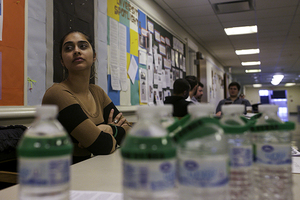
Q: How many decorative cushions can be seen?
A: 0